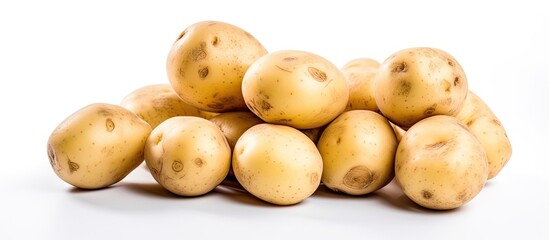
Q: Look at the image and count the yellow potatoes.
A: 12